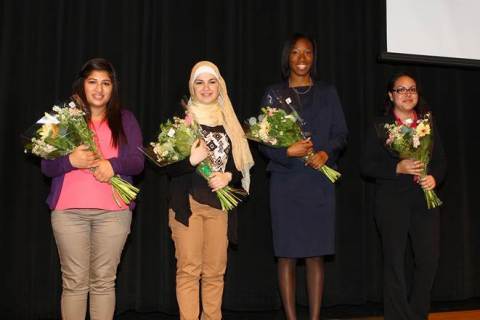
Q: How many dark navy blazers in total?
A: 1